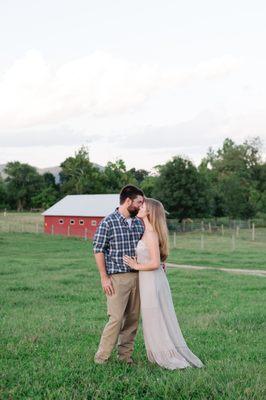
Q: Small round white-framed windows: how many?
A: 4